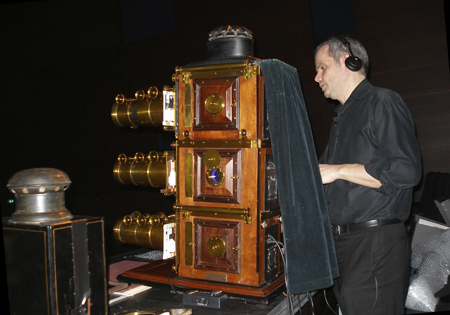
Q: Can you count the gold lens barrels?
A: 3